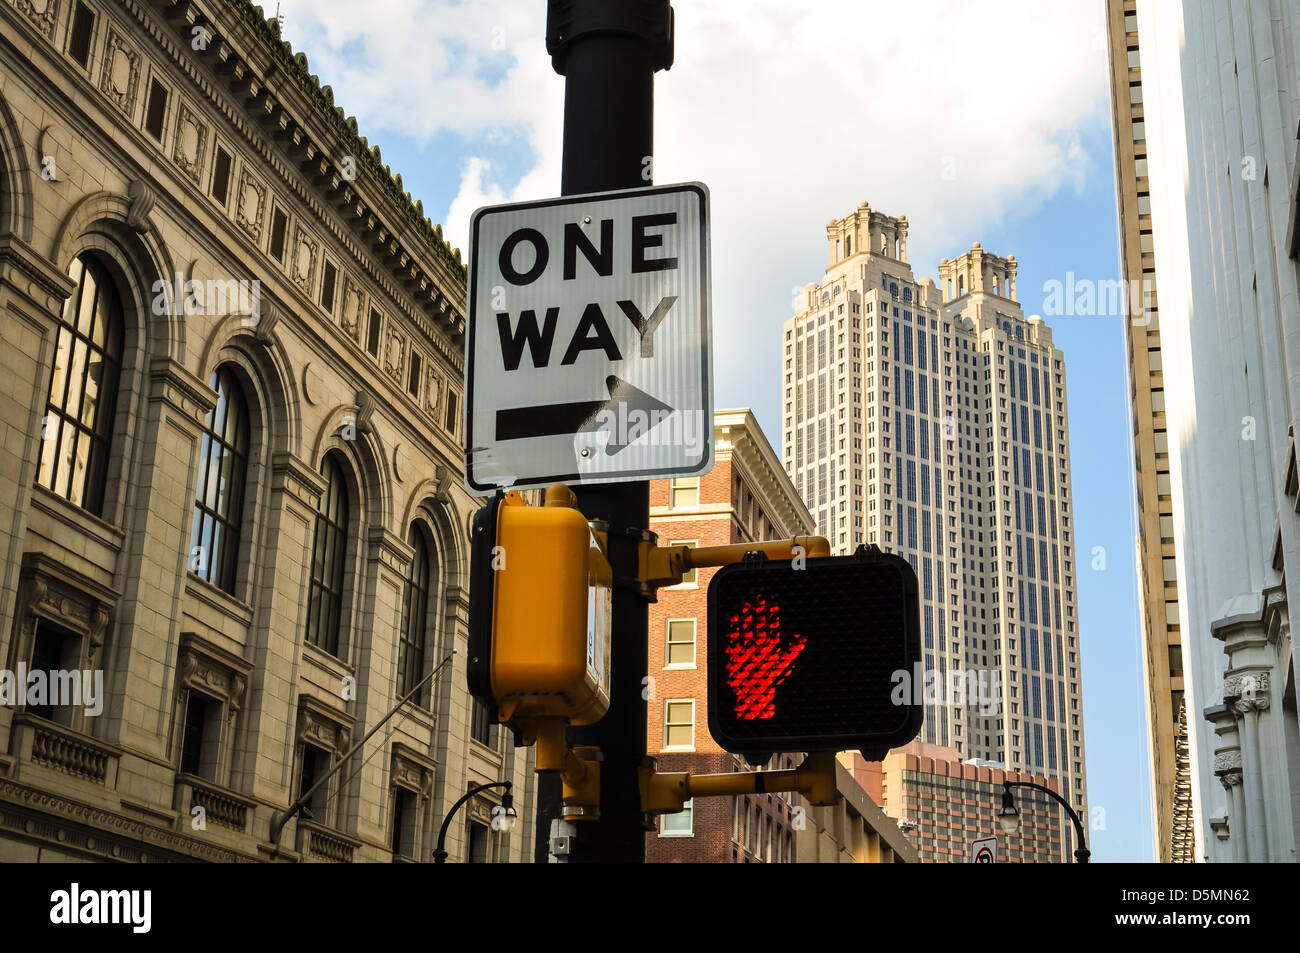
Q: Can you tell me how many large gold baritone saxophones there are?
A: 0